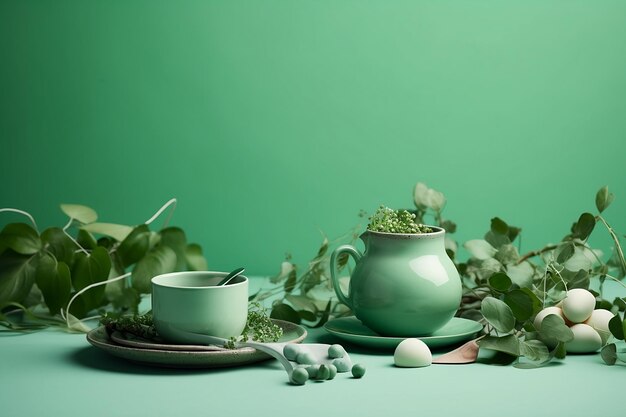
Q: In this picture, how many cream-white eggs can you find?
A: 5